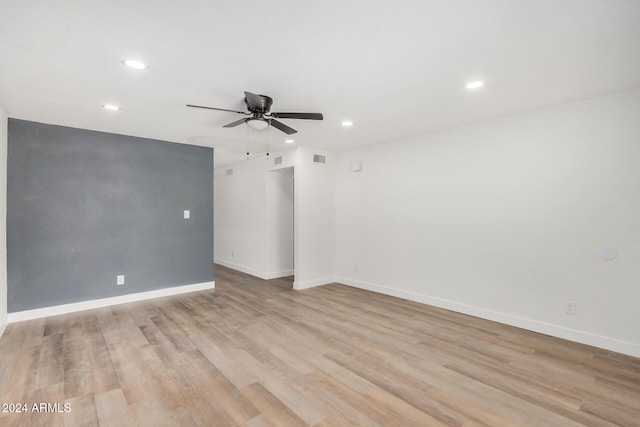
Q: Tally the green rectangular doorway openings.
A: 0